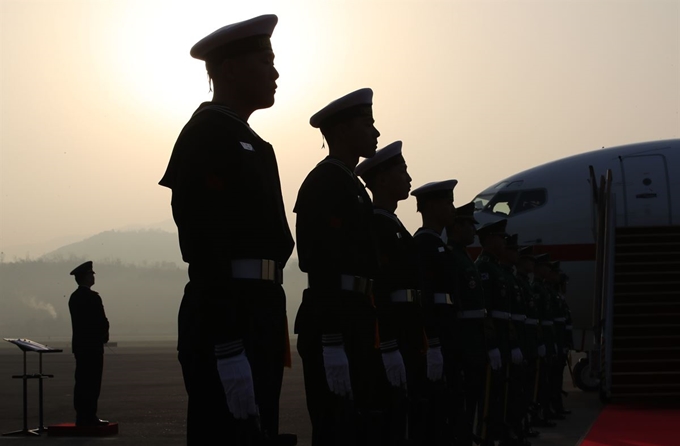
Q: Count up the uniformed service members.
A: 12